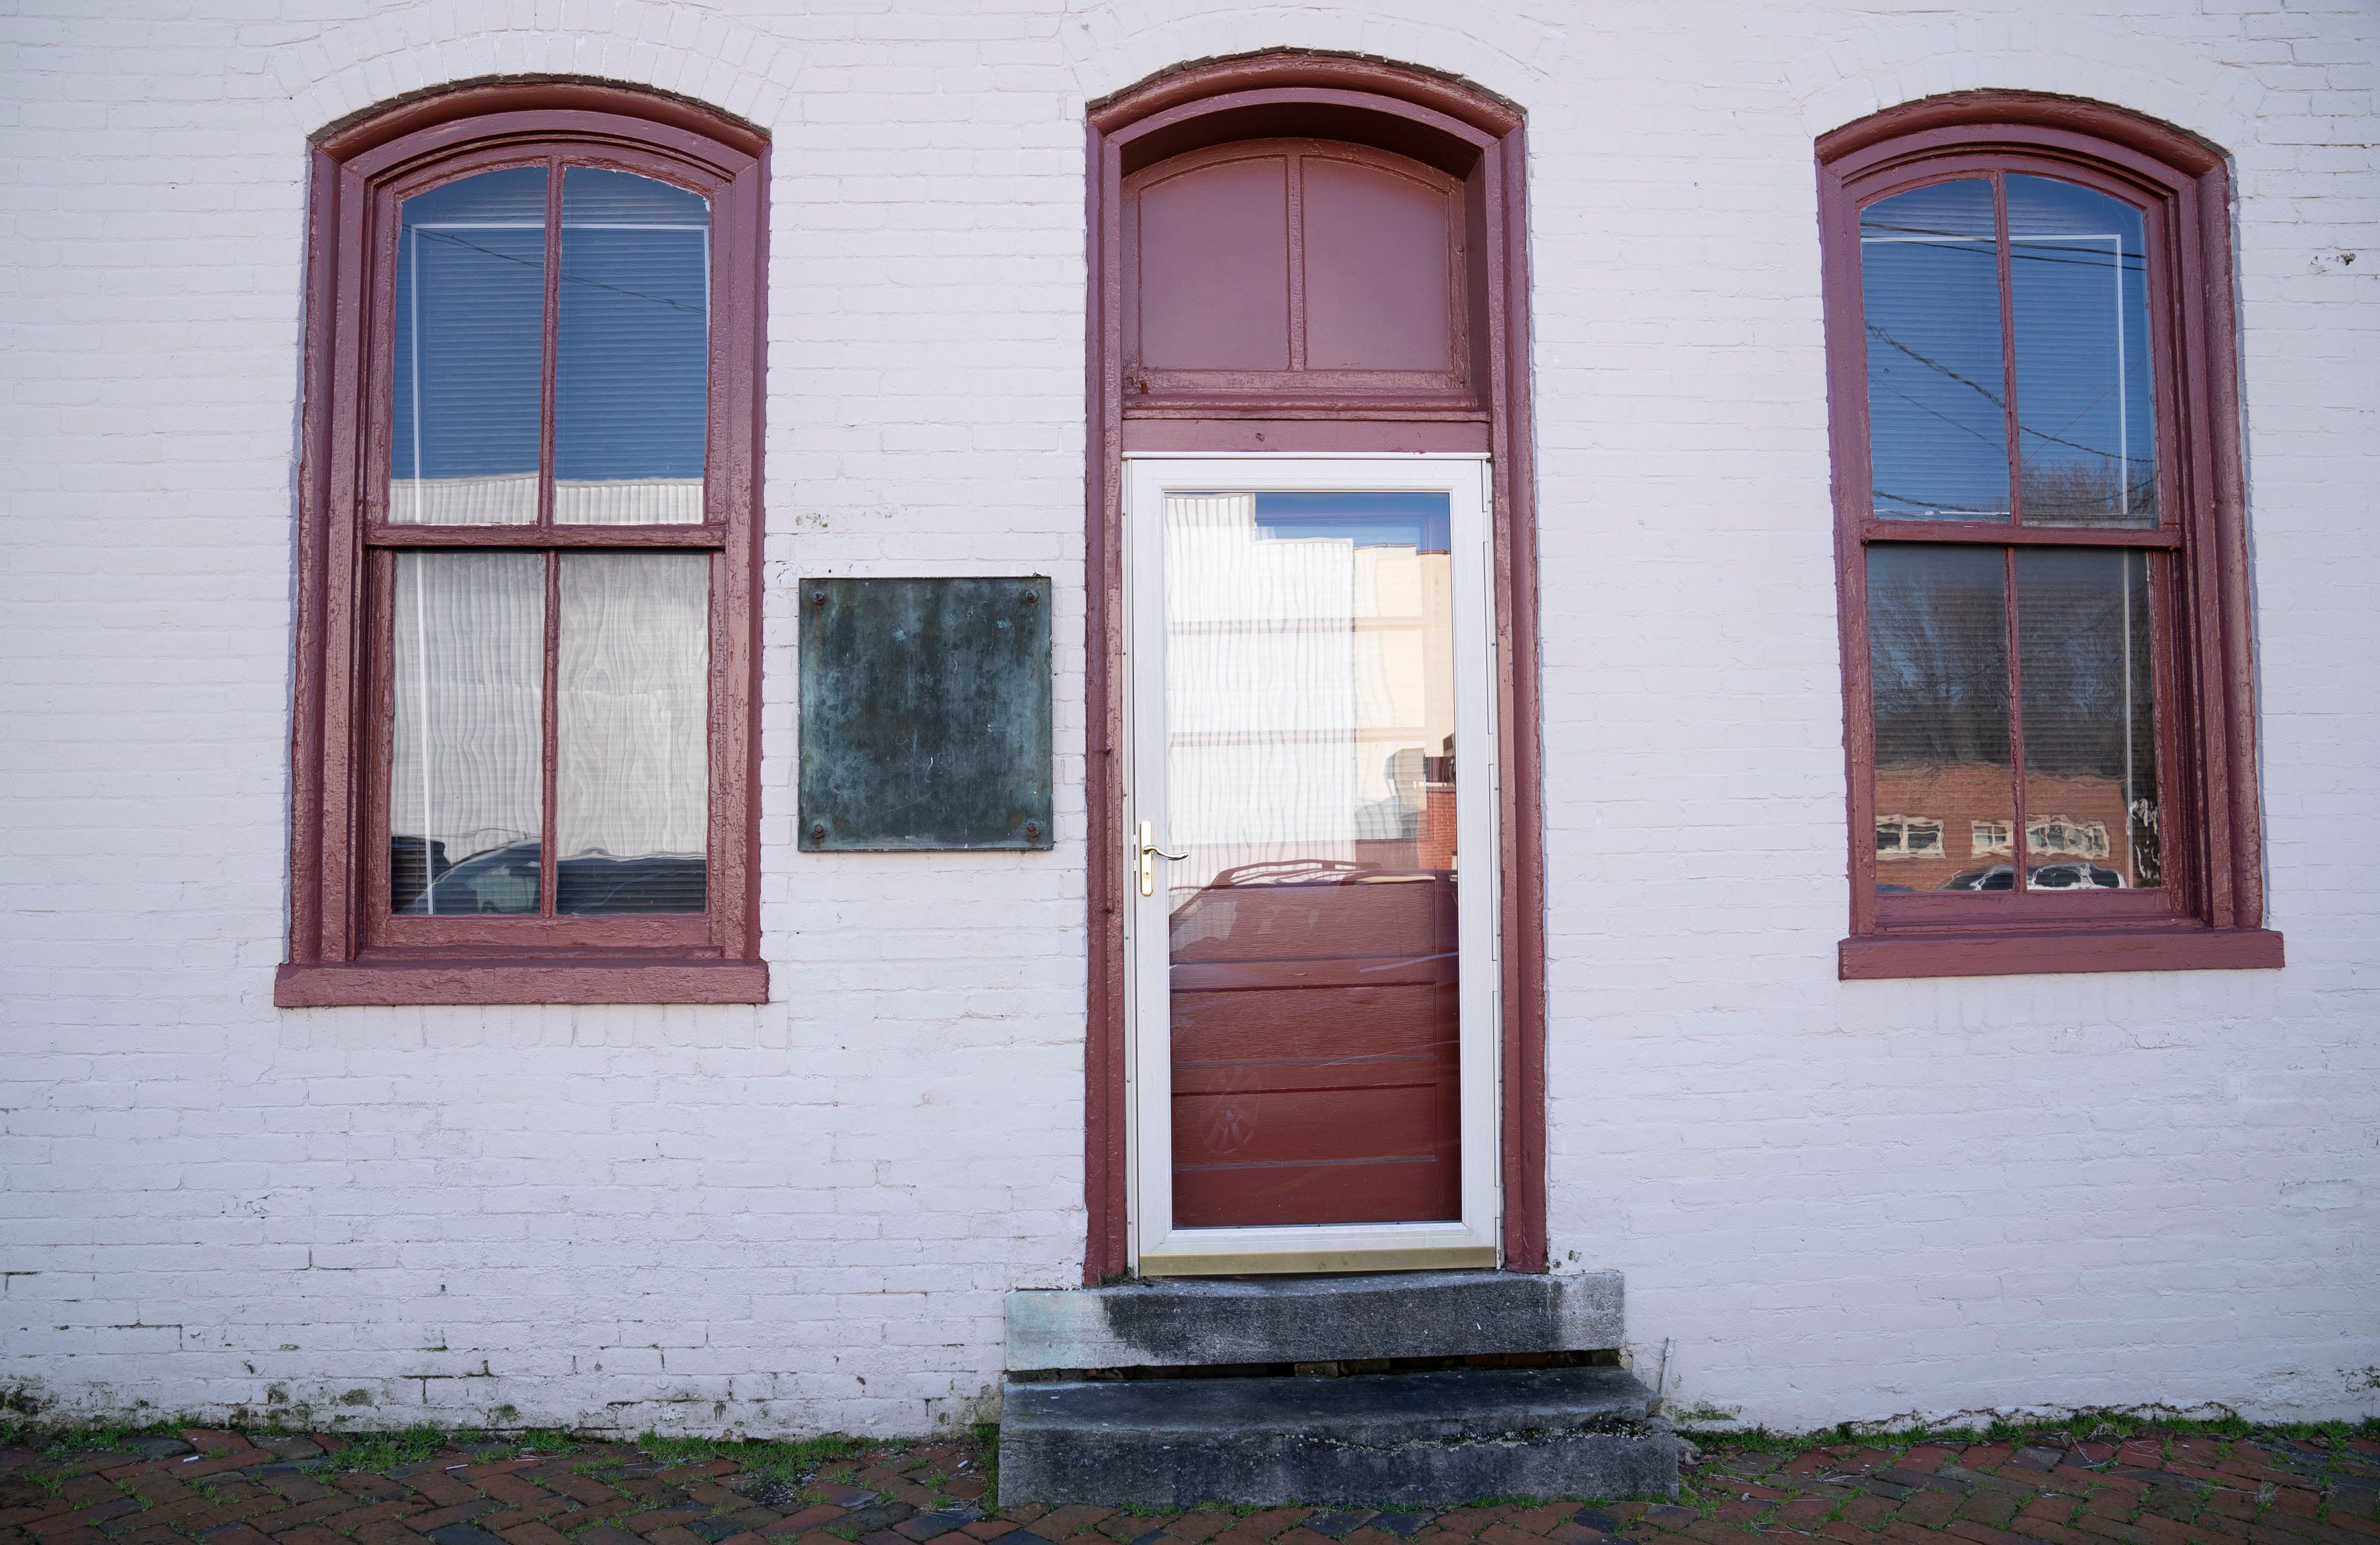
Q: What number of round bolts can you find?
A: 4